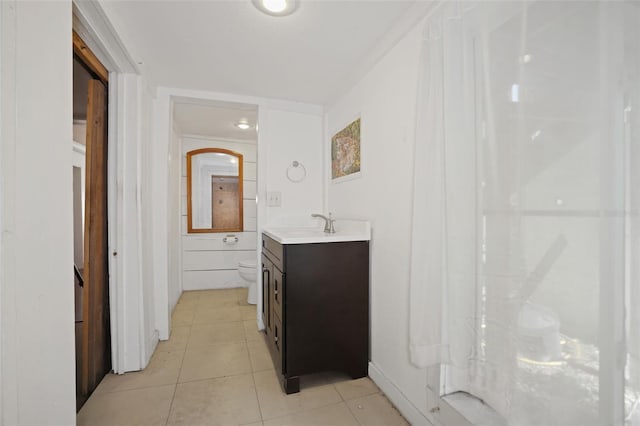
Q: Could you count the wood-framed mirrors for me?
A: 1